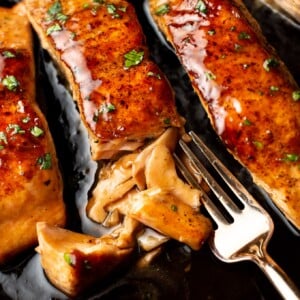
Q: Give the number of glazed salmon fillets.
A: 3